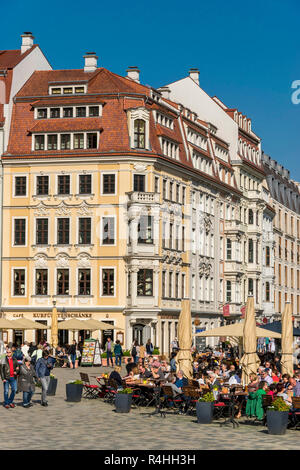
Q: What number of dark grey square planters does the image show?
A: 5